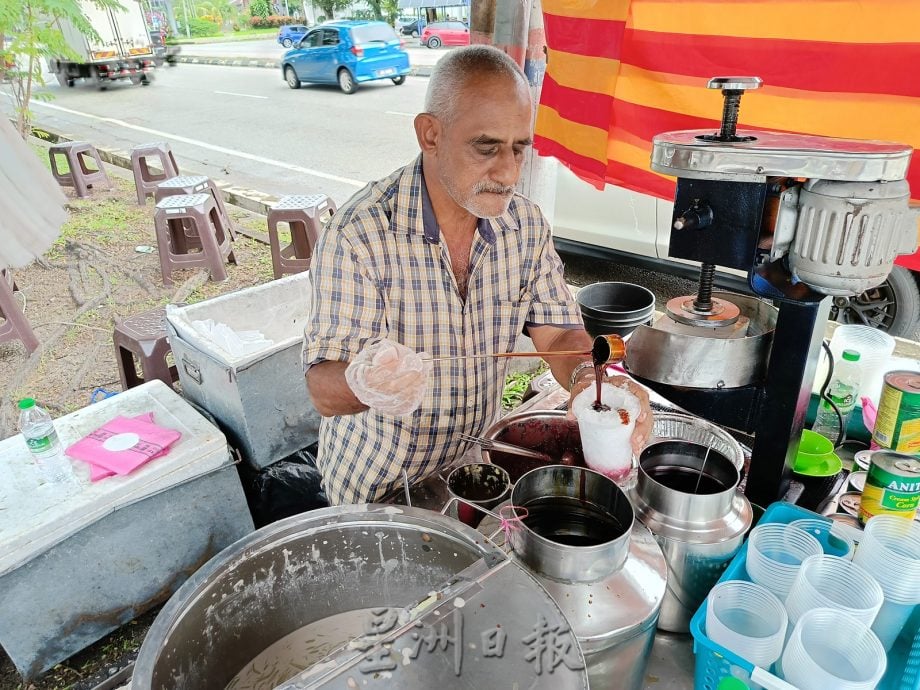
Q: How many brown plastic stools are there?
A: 7